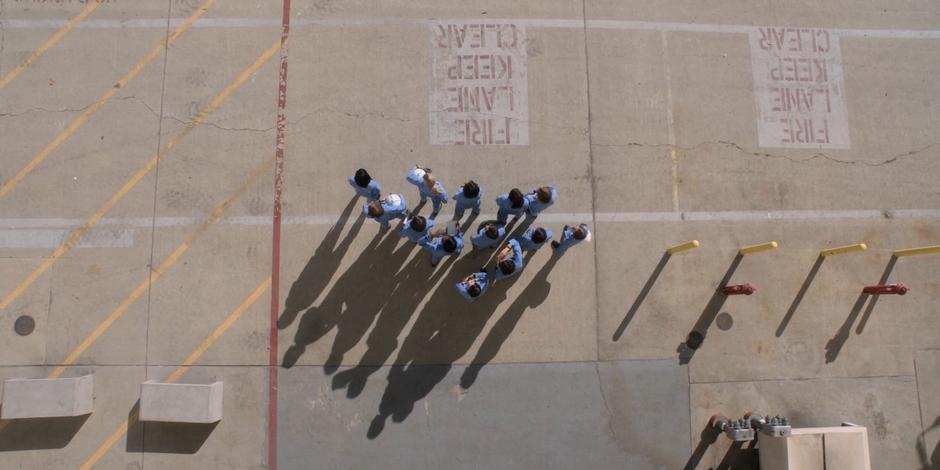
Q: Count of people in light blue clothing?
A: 13